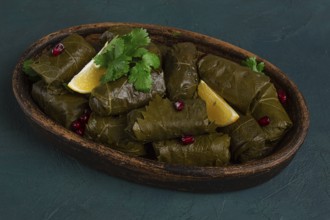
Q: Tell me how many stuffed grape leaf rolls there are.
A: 11